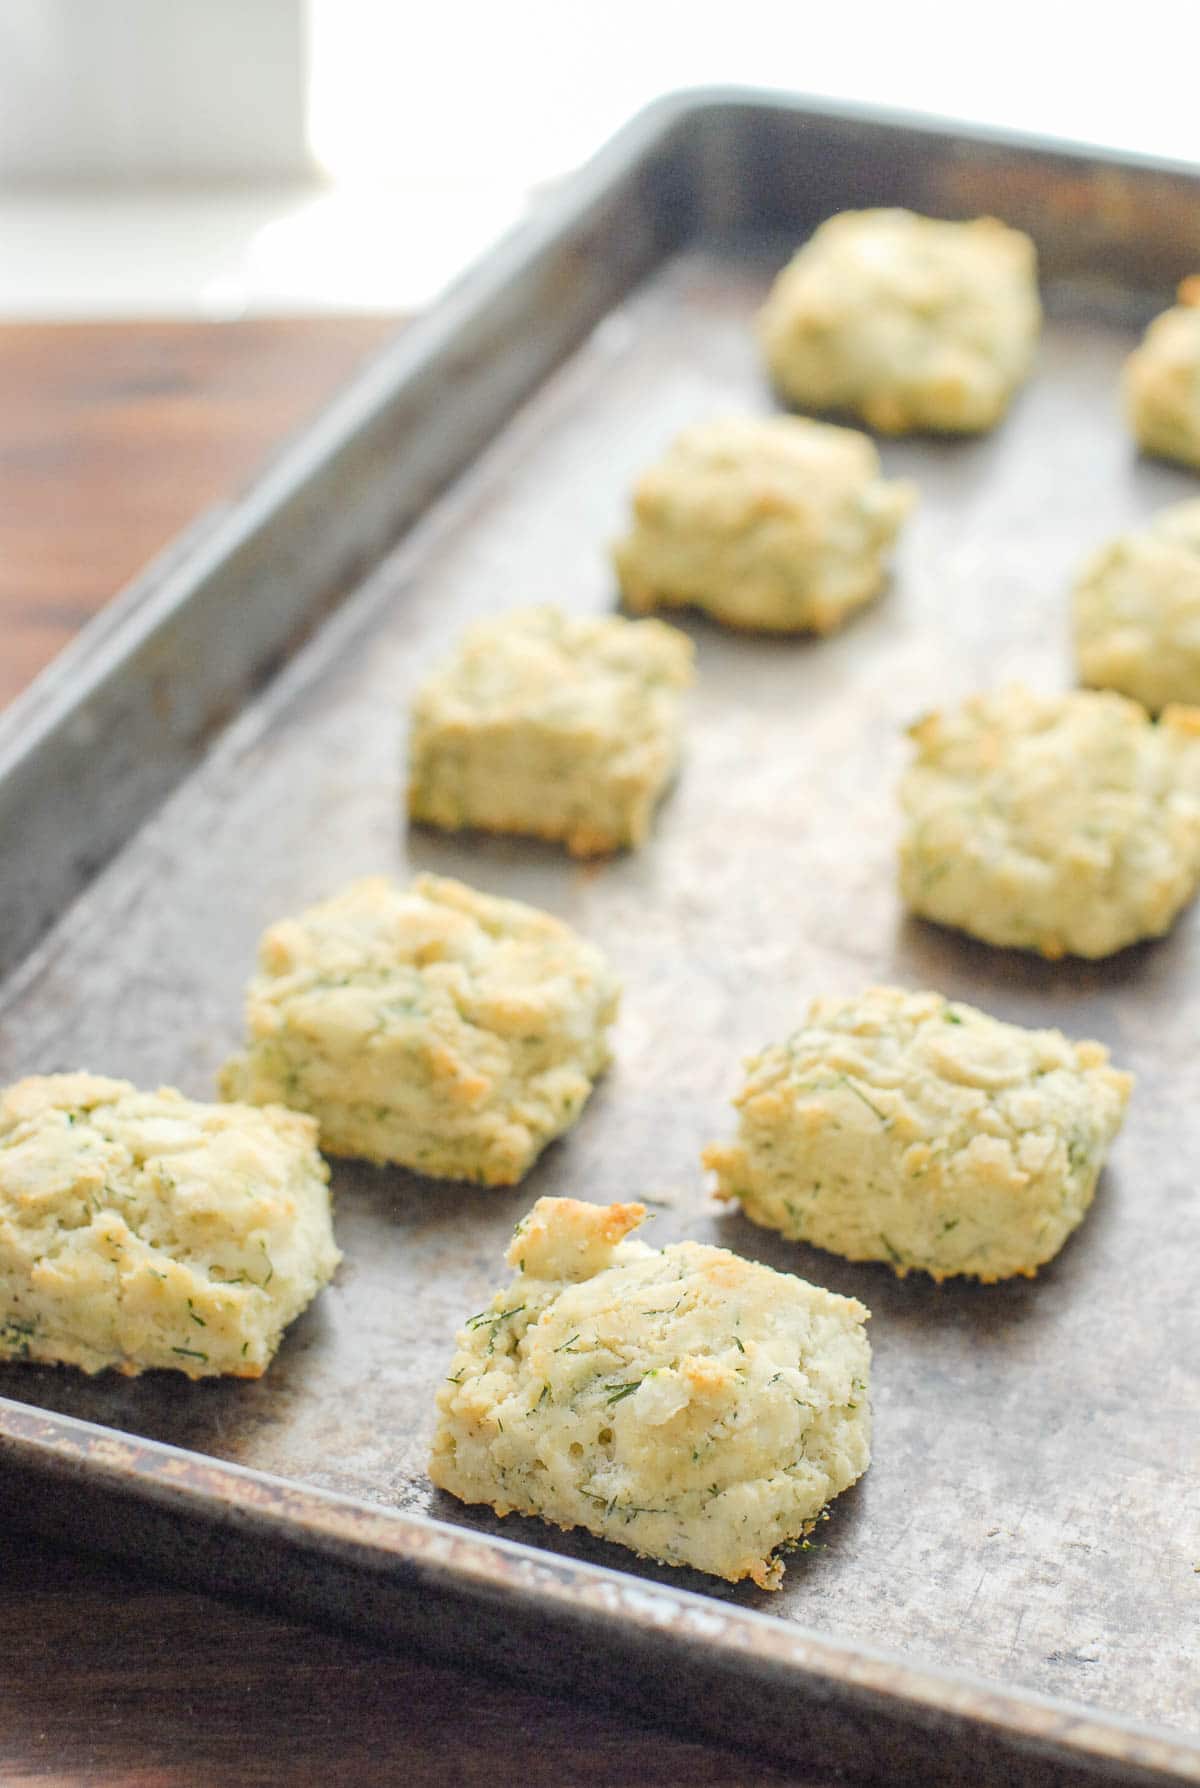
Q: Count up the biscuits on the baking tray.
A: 10